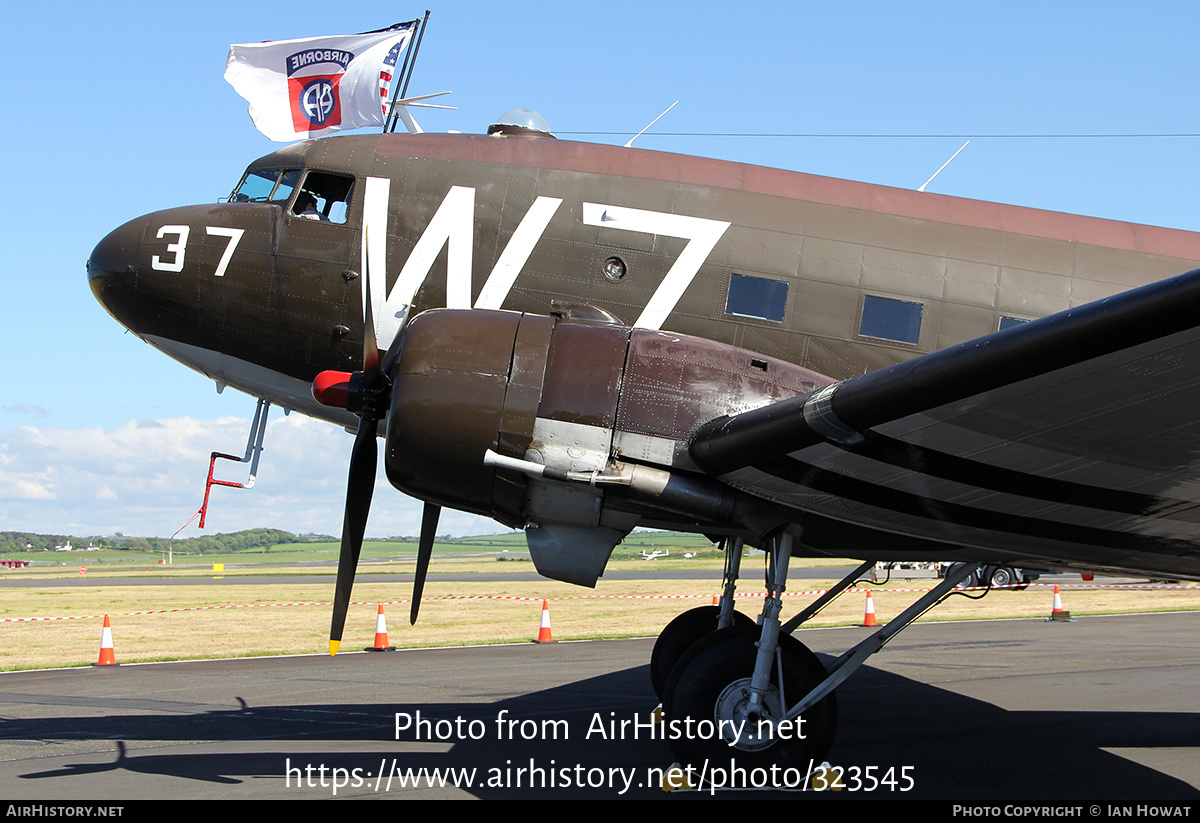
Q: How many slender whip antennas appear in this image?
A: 2